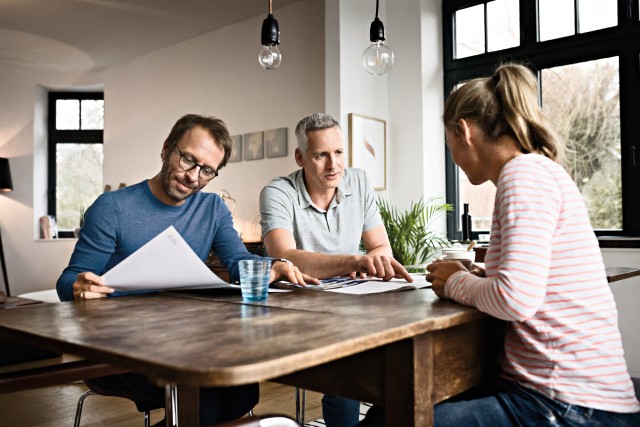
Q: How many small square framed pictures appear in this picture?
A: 3